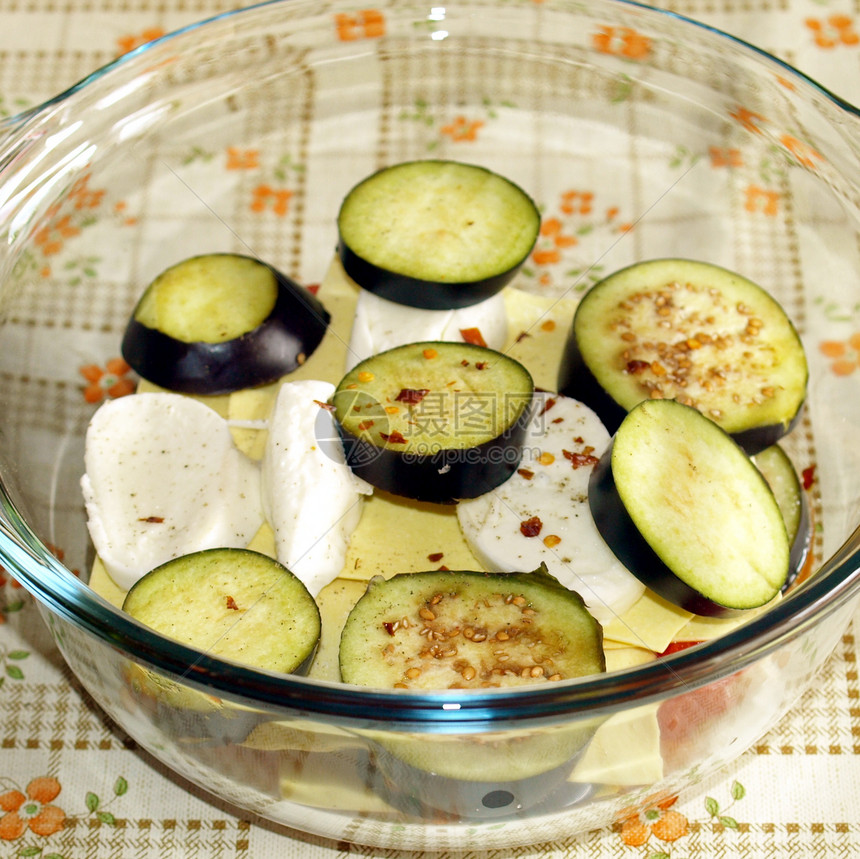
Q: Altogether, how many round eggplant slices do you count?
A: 8